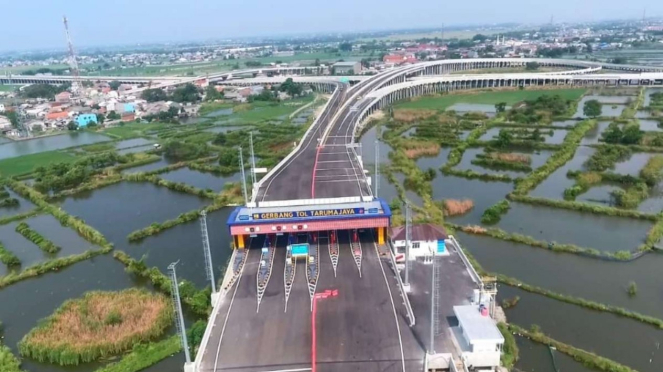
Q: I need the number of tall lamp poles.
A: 7